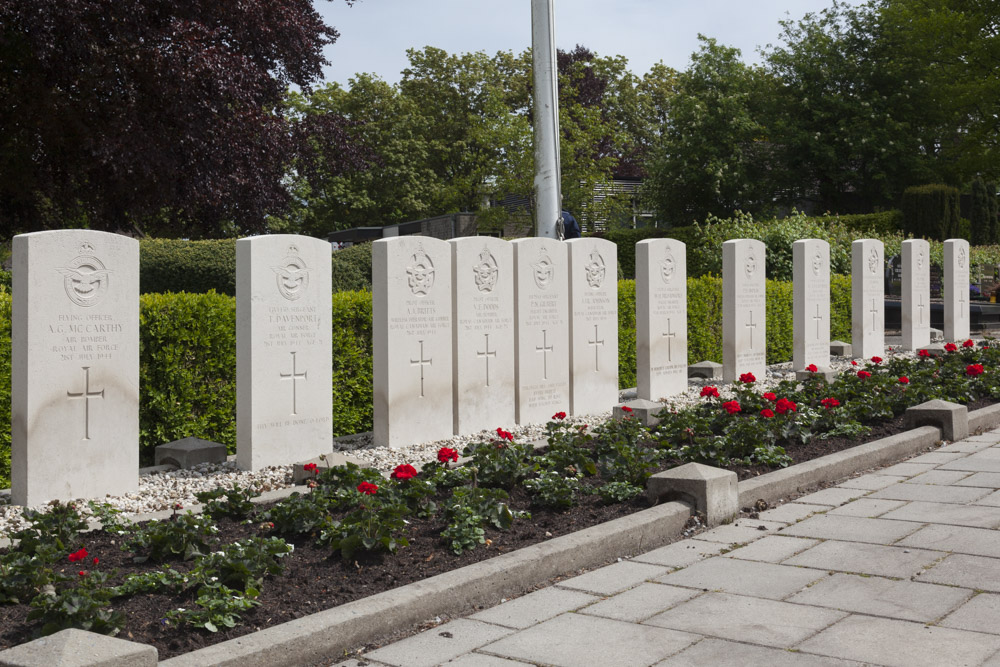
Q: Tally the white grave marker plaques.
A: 12